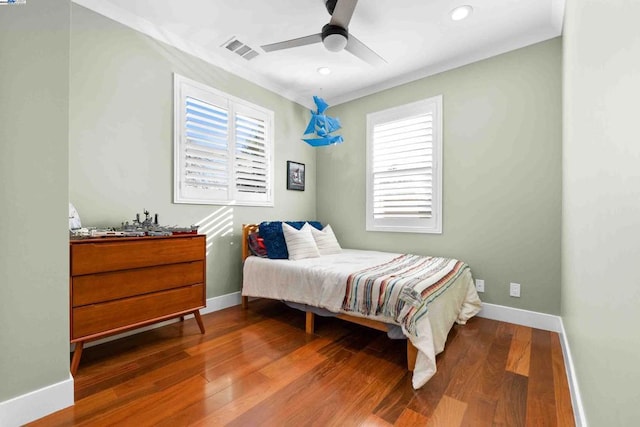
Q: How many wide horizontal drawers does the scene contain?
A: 3